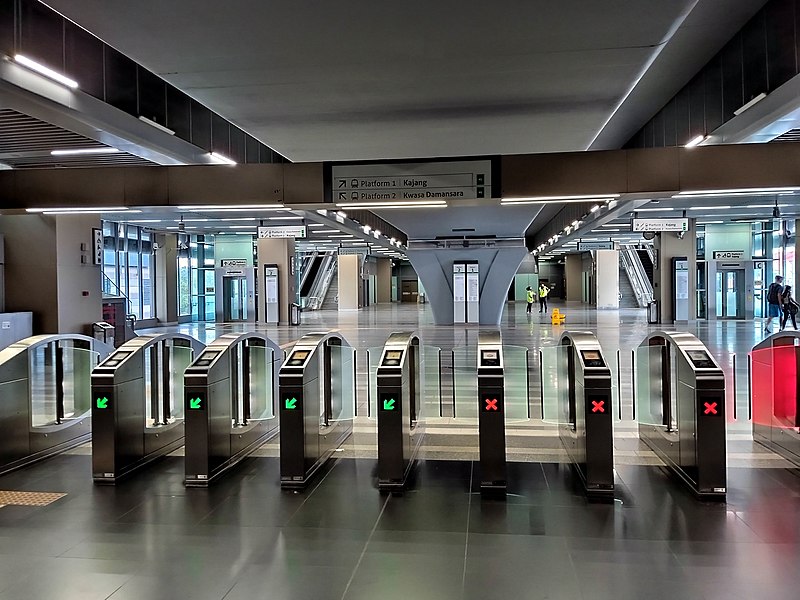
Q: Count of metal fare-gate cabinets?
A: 9